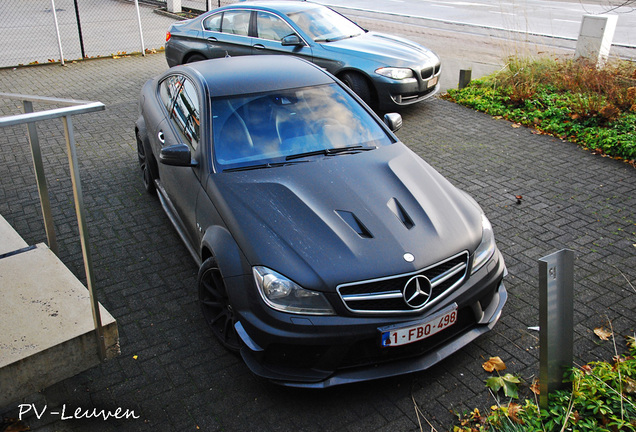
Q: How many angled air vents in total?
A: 2